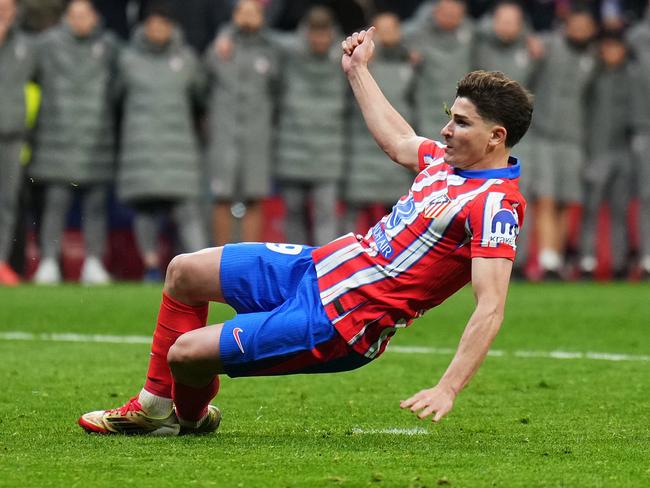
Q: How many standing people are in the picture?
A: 11